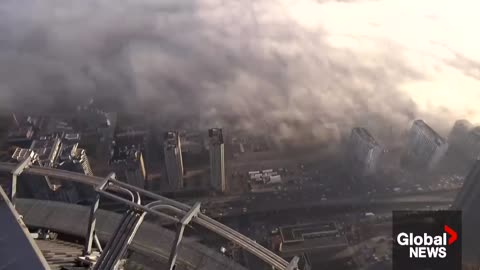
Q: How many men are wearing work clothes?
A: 0